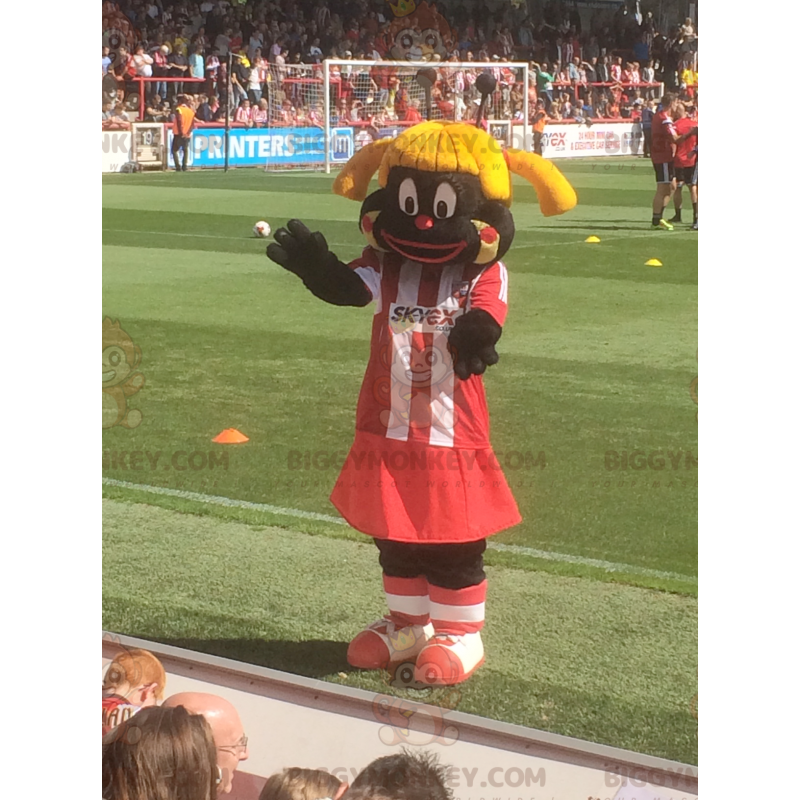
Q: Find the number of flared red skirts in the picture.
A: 1